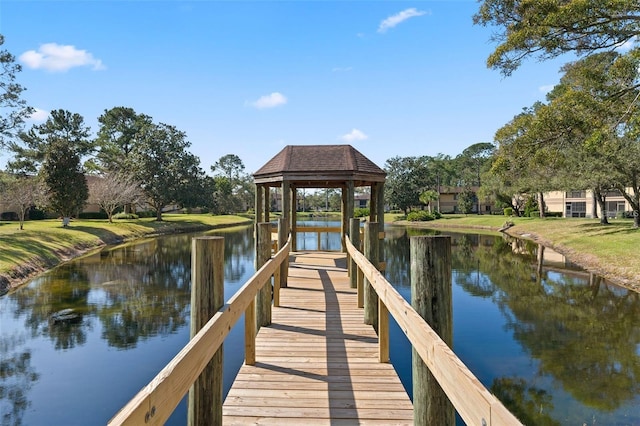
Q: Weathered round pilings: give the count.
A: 6